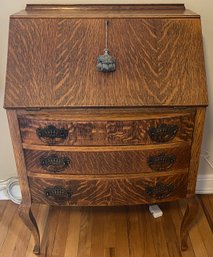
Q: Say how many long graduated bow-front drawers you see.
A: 3